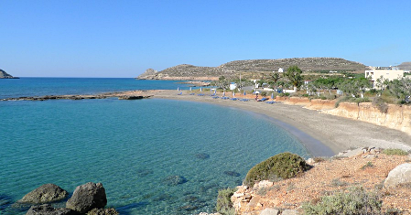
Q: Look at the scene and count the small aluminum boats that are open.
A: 0